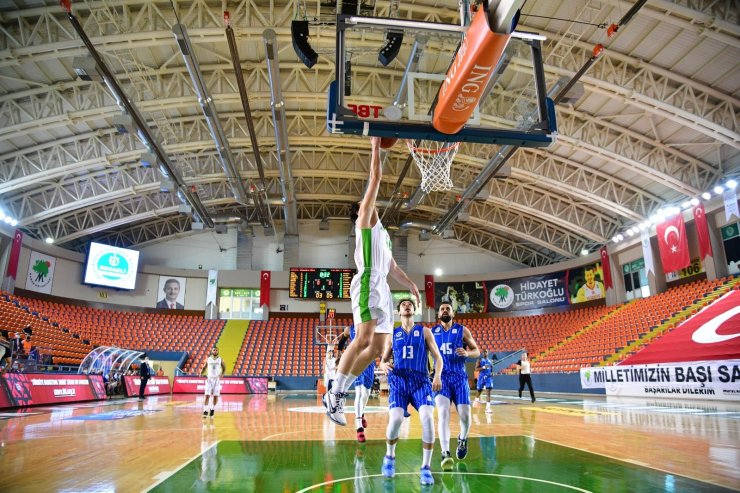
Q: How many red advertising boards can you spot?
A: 3